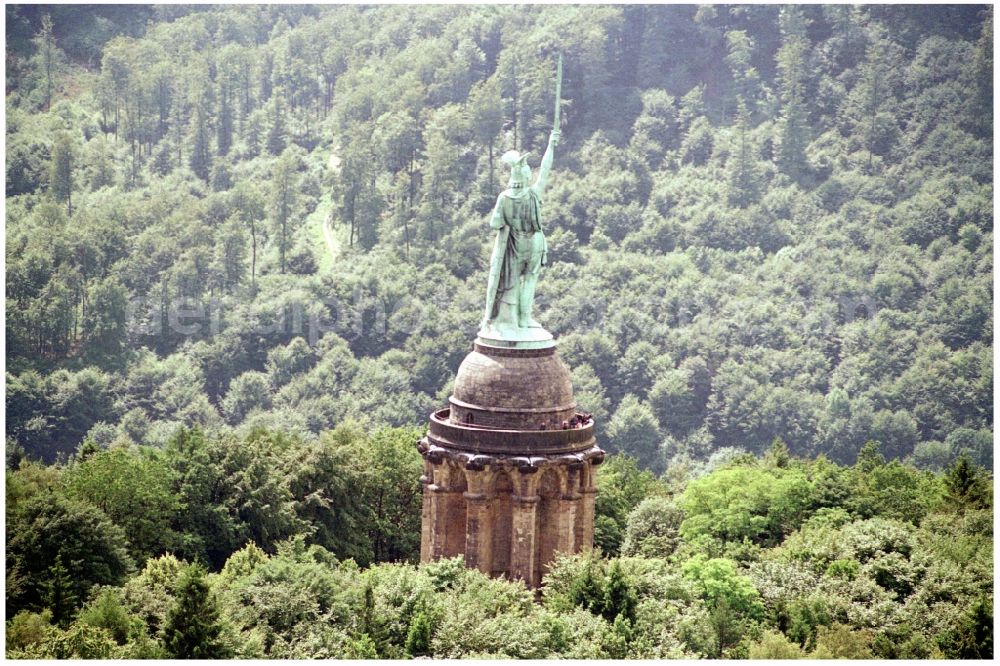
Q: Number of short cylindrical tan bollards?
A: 0